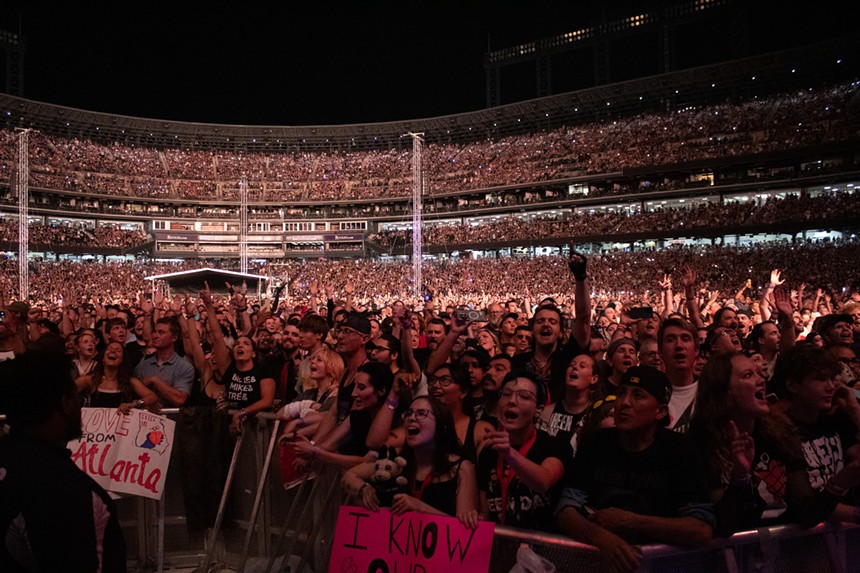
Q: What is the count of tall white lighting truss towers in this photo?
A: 3